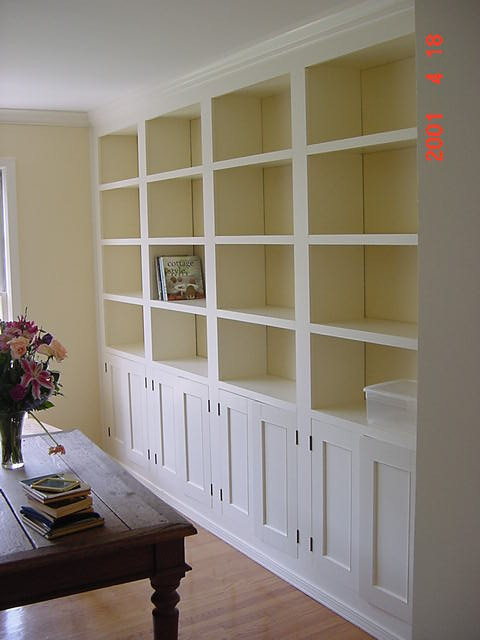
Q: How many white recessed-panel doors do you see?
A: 8